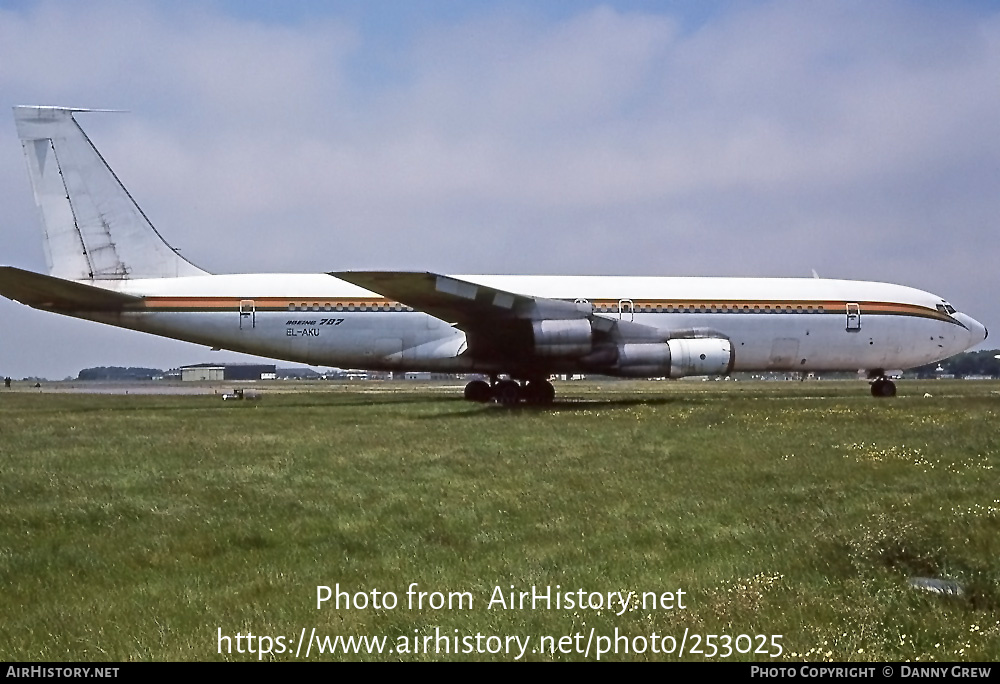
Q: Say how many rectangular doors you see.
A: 3